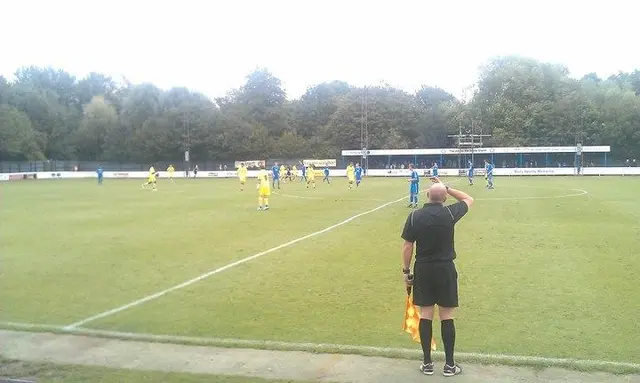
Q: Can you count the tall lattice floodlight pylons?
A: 3